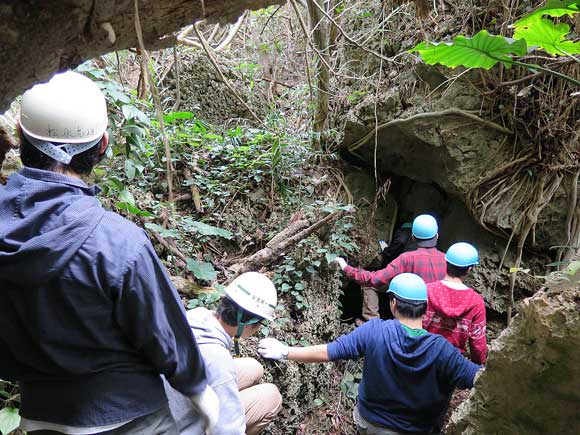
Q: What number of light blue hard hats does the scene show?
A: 3